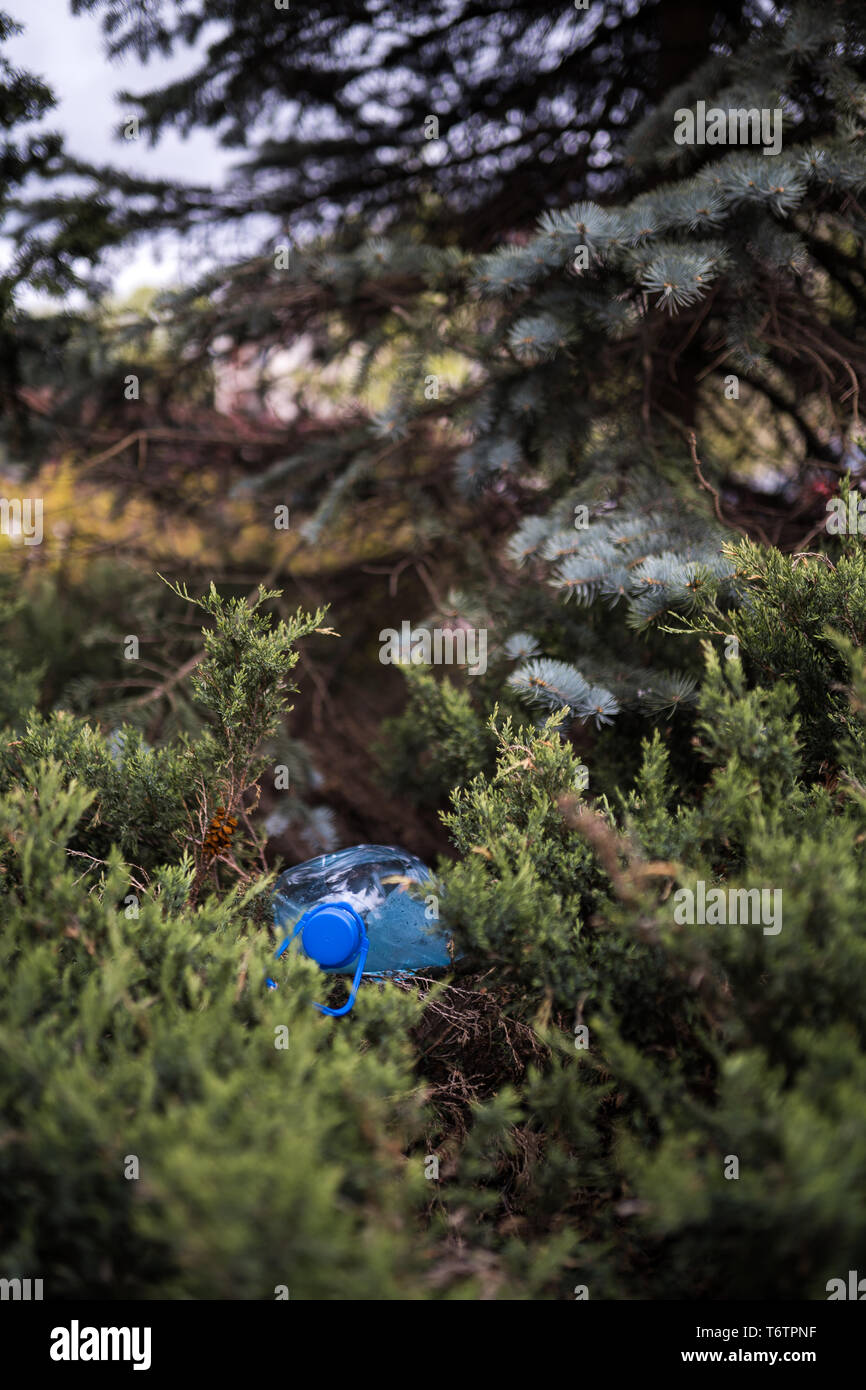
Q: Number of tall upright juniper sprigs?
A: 1